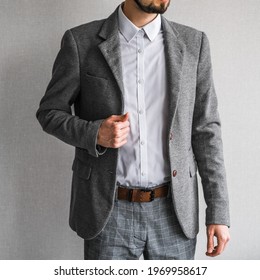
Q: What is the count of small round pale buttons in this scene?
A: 5